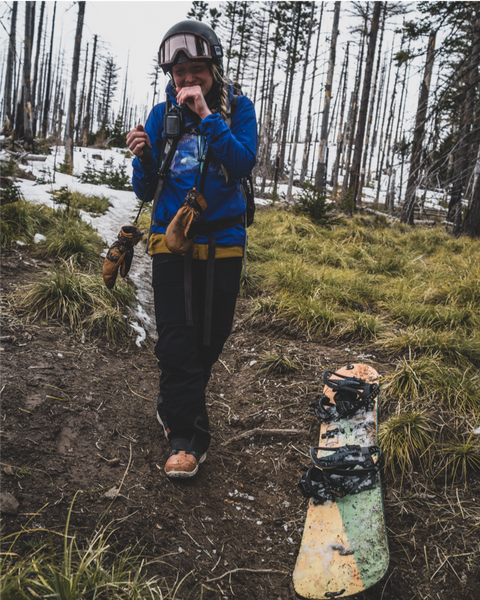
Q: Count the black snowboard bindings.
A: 2